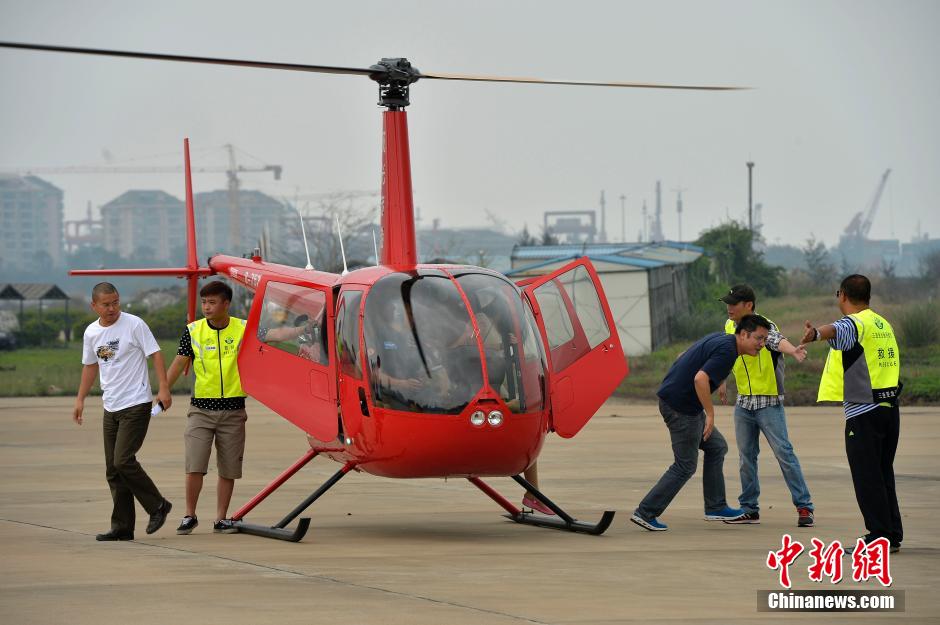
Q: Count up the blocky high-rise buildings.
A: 3